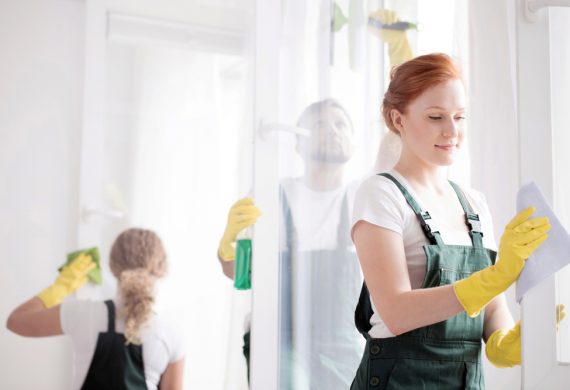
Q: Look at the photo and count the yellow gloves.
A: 5